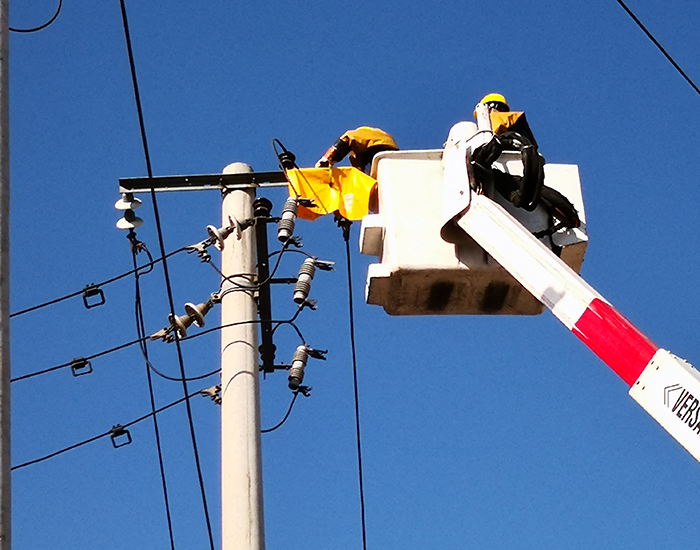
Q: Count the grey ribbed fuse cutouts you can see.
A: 3